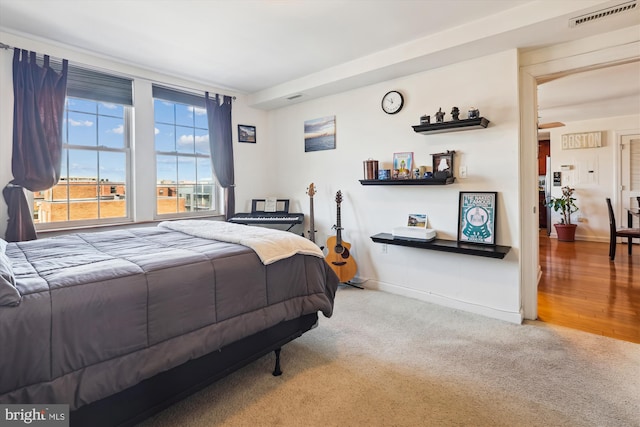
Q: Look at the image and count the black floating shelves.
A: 3